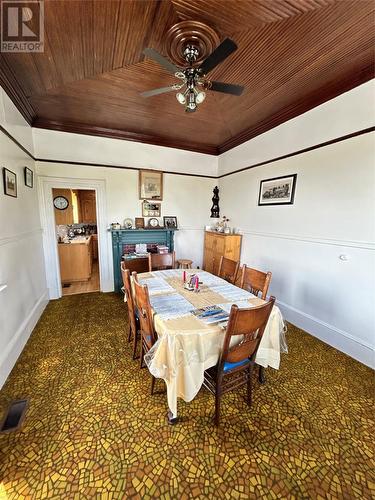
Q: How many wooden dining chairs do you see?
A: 6